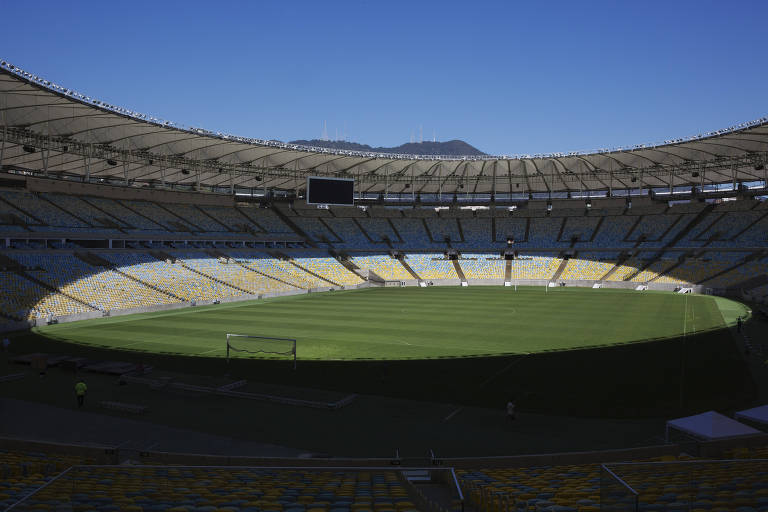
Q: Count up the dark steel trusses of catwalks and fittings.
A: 1